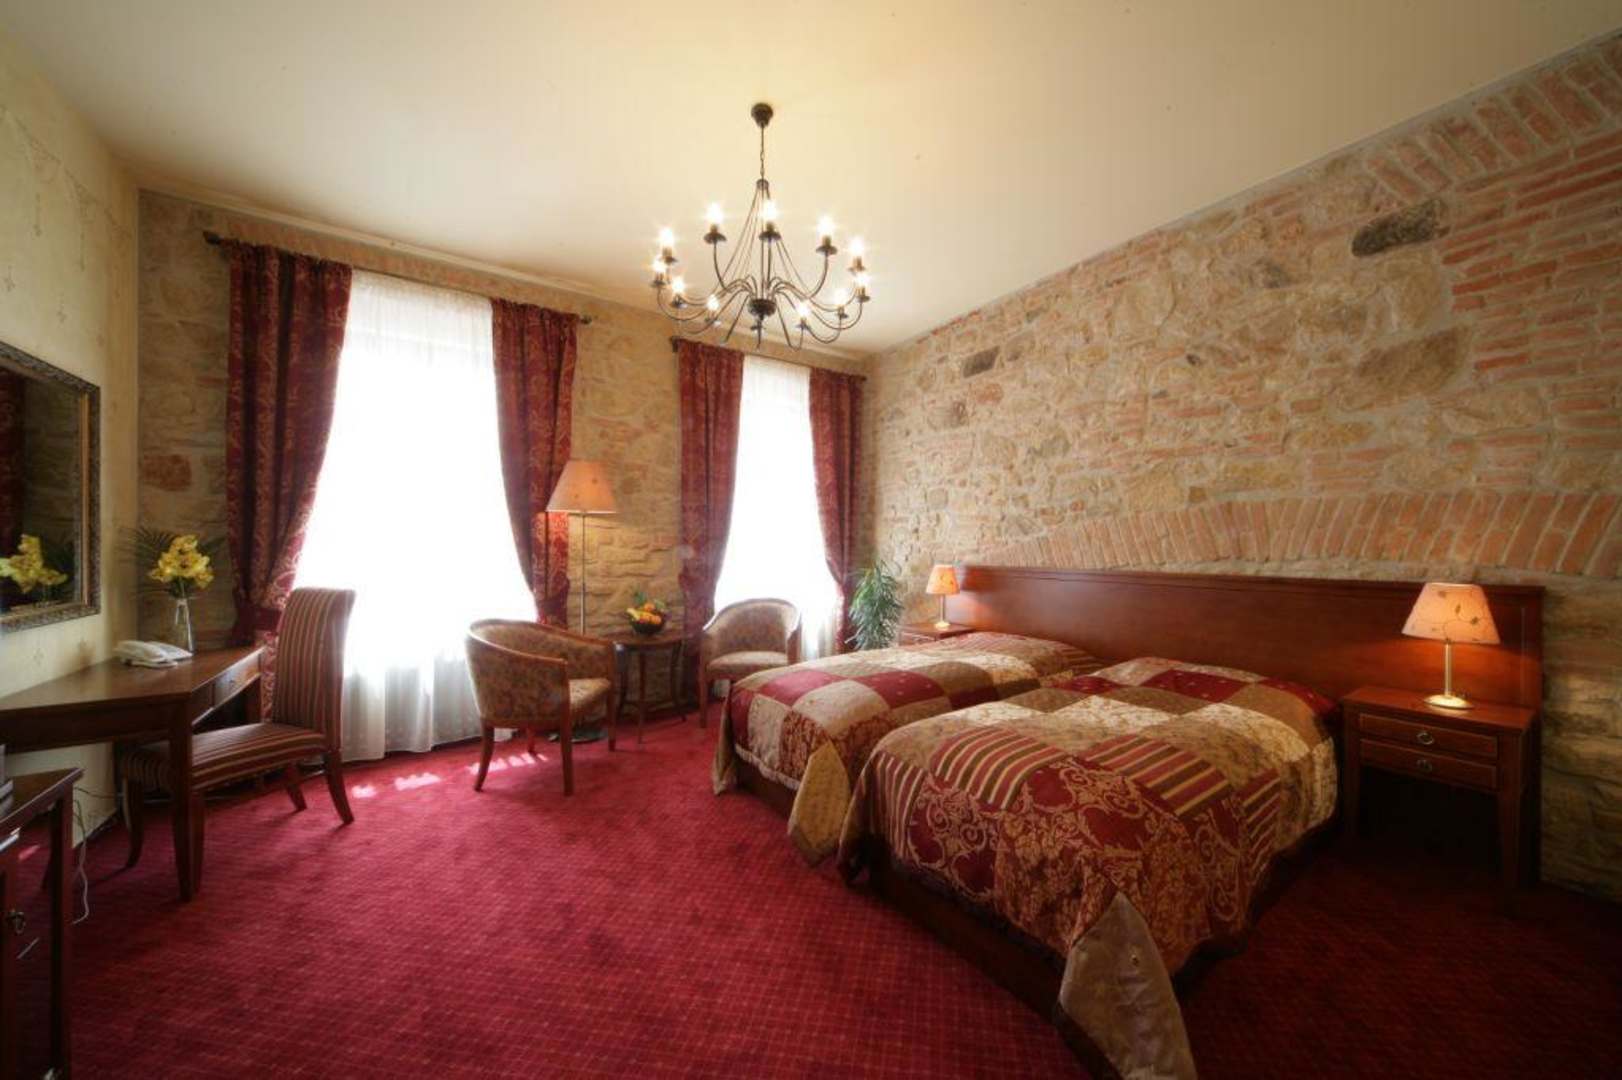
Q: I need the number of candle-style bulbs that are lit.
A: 11